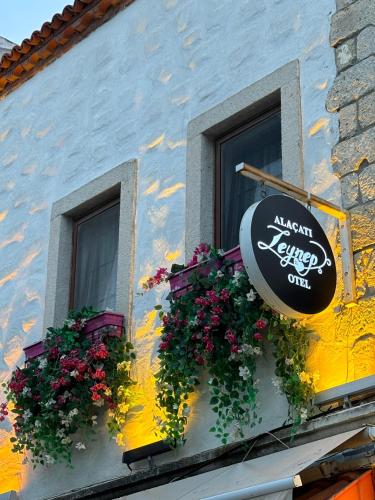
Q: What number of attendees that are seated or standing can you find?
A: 0